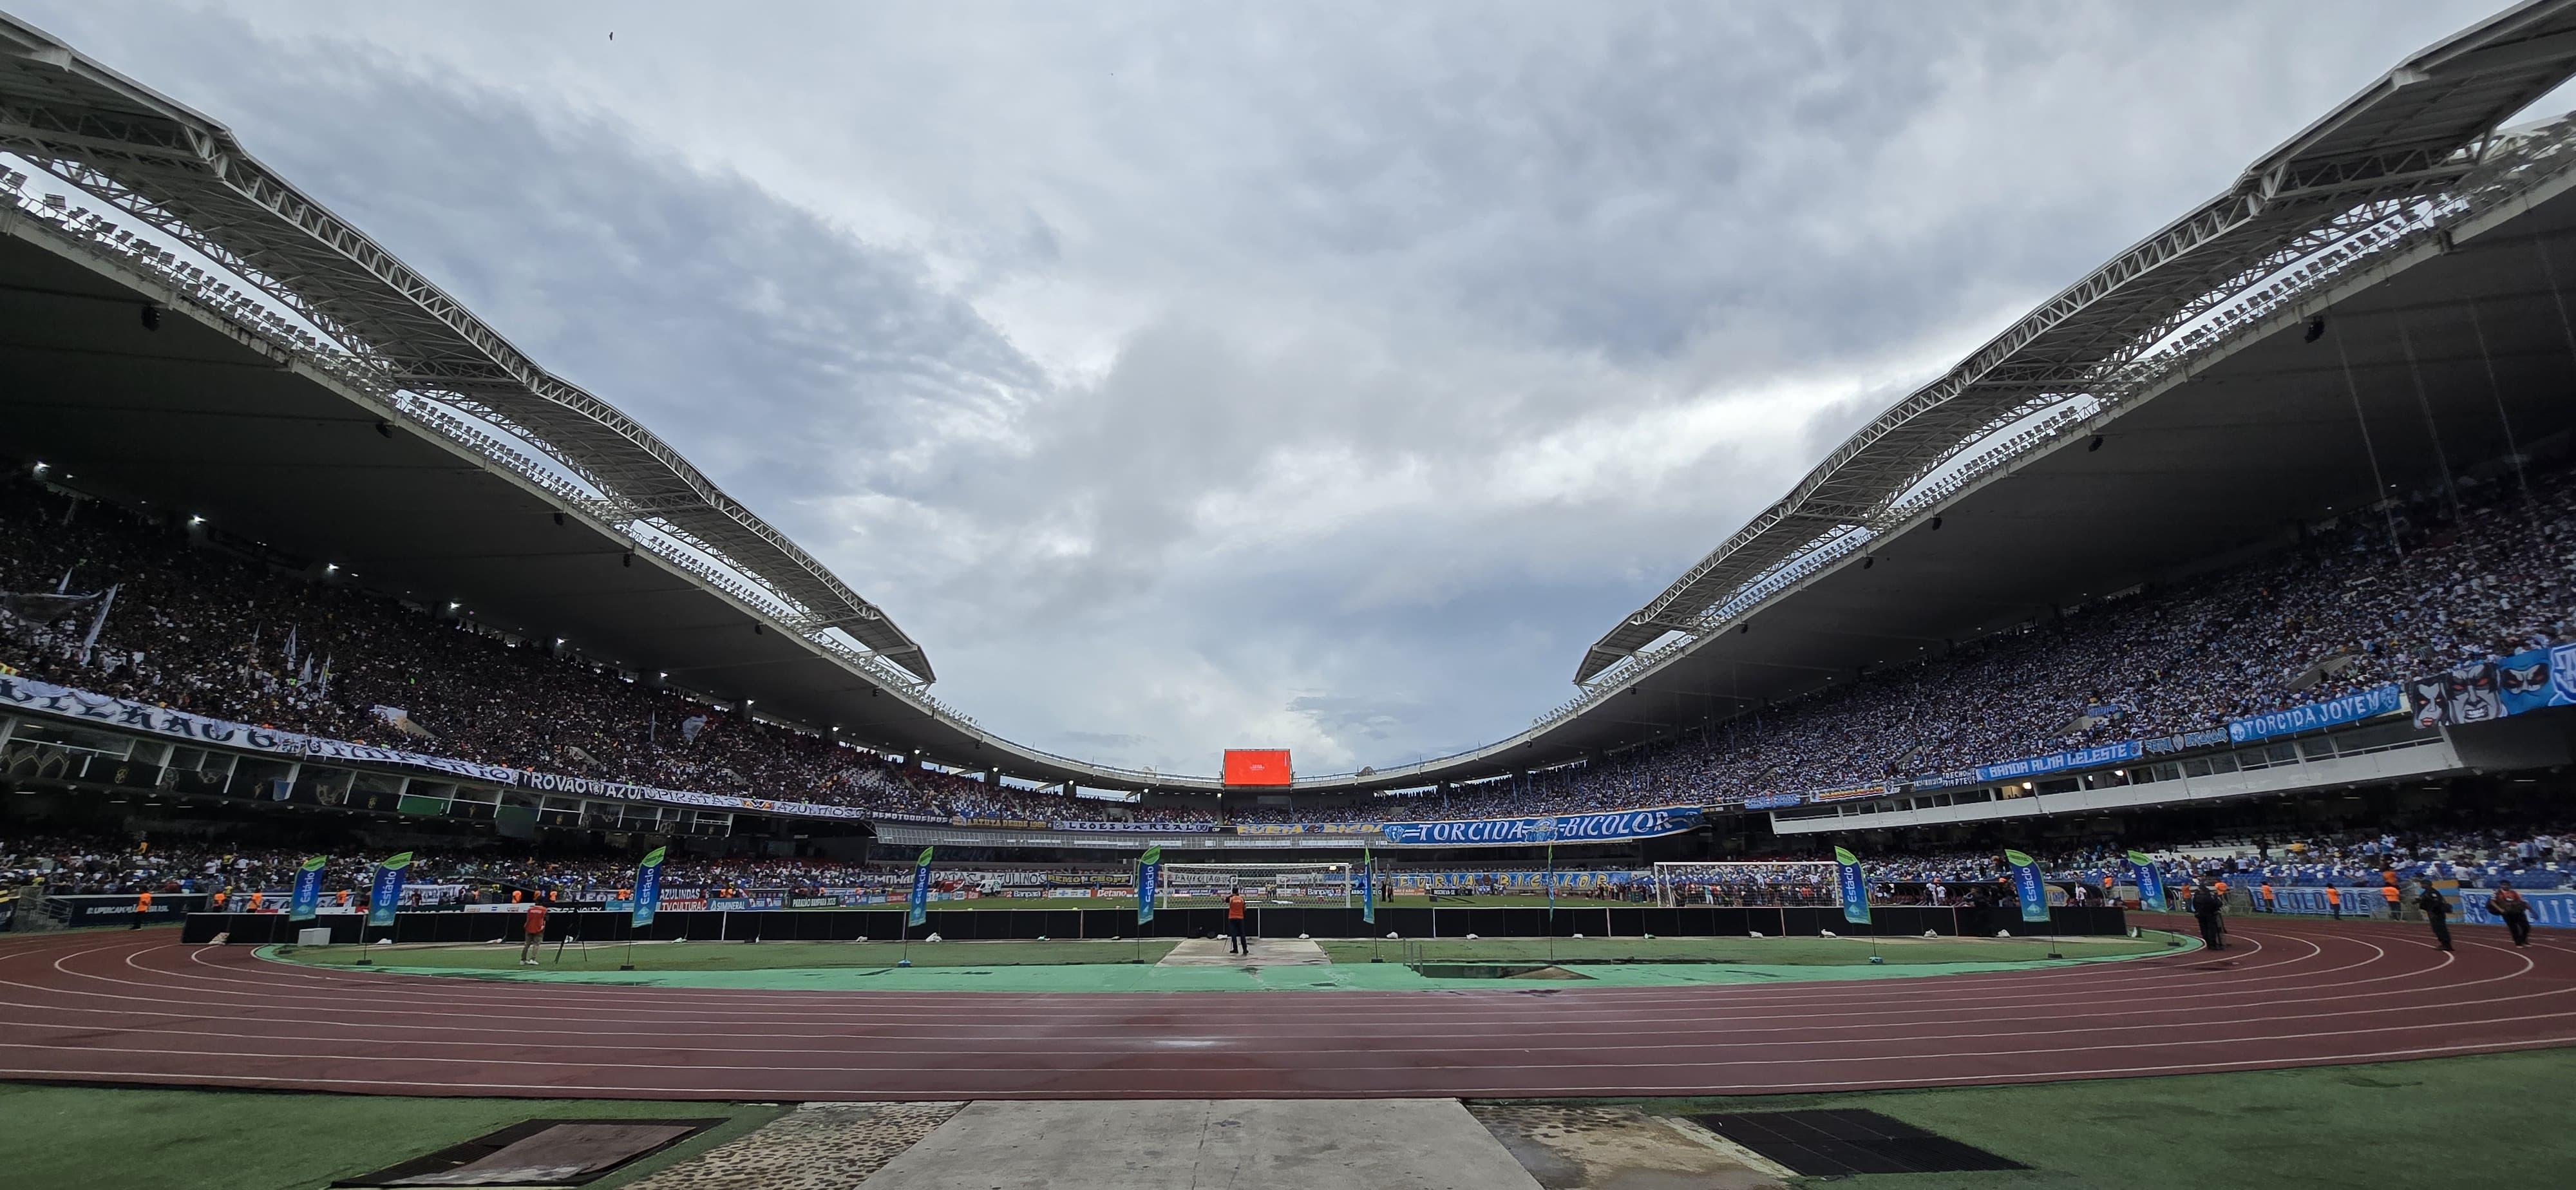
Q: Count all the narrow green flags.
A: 10